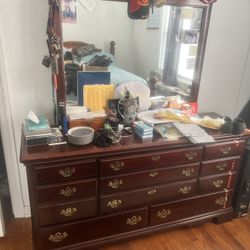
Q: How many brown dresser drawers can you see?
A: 11